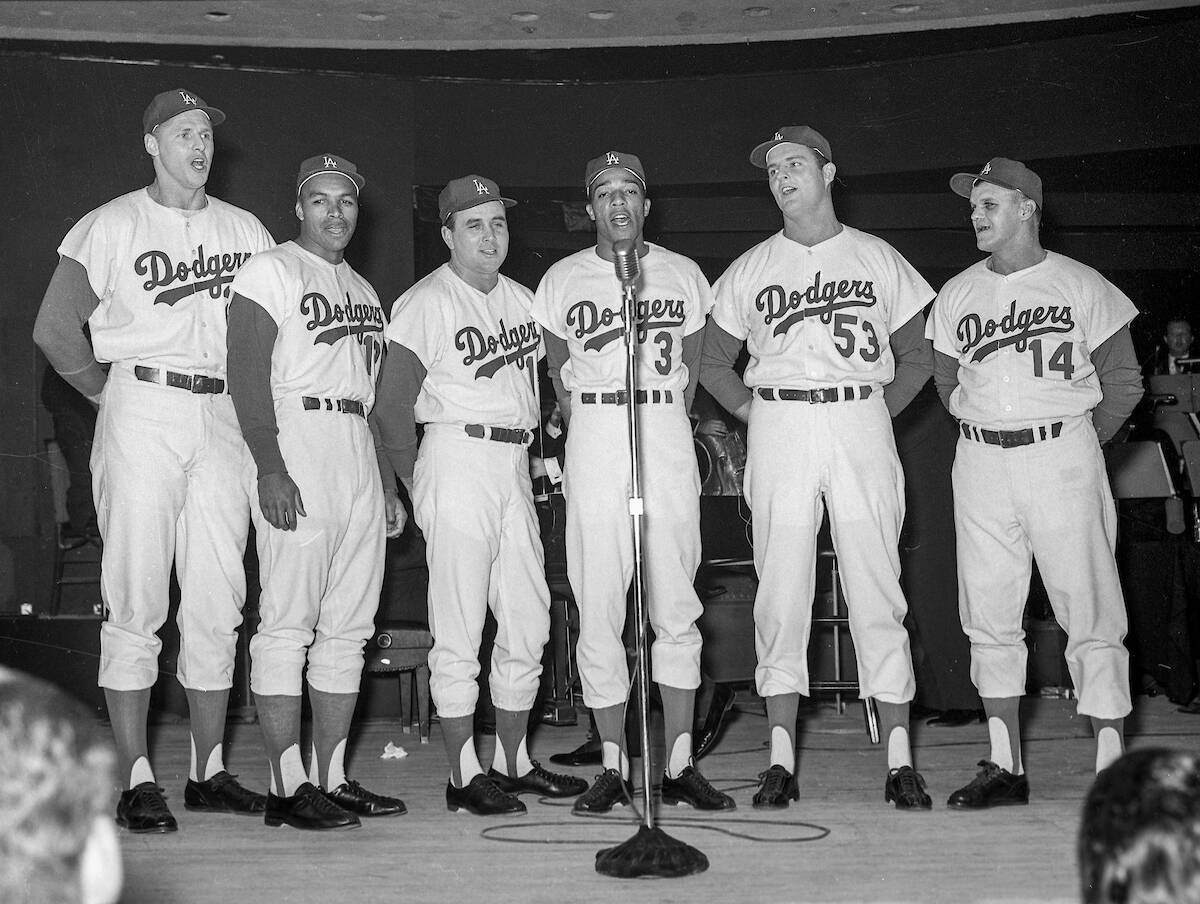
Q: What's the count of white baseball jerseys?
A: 6